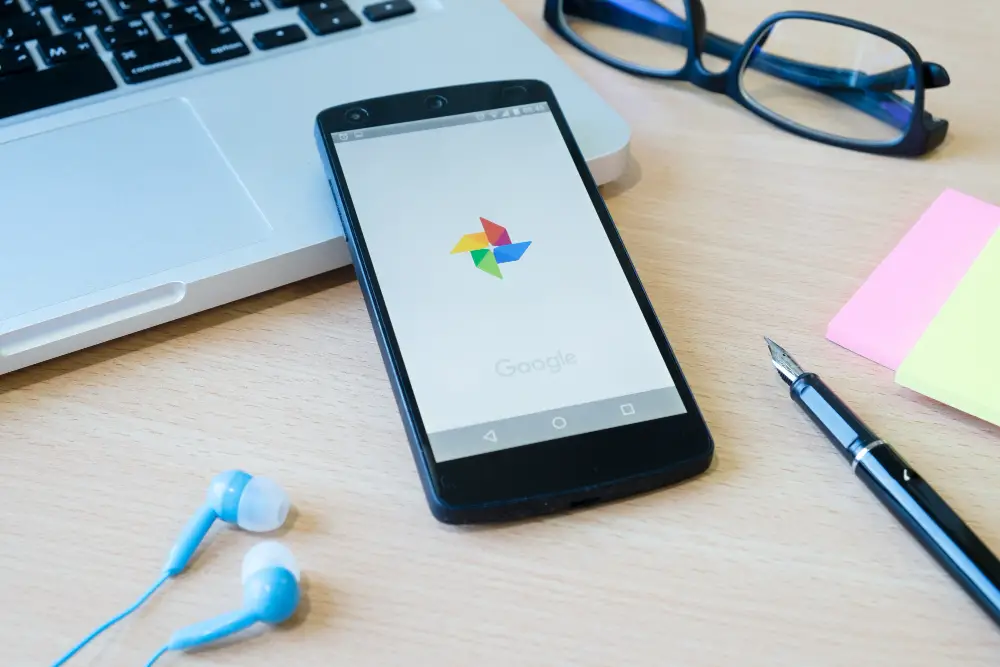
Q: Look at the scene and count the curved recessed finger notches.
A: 1